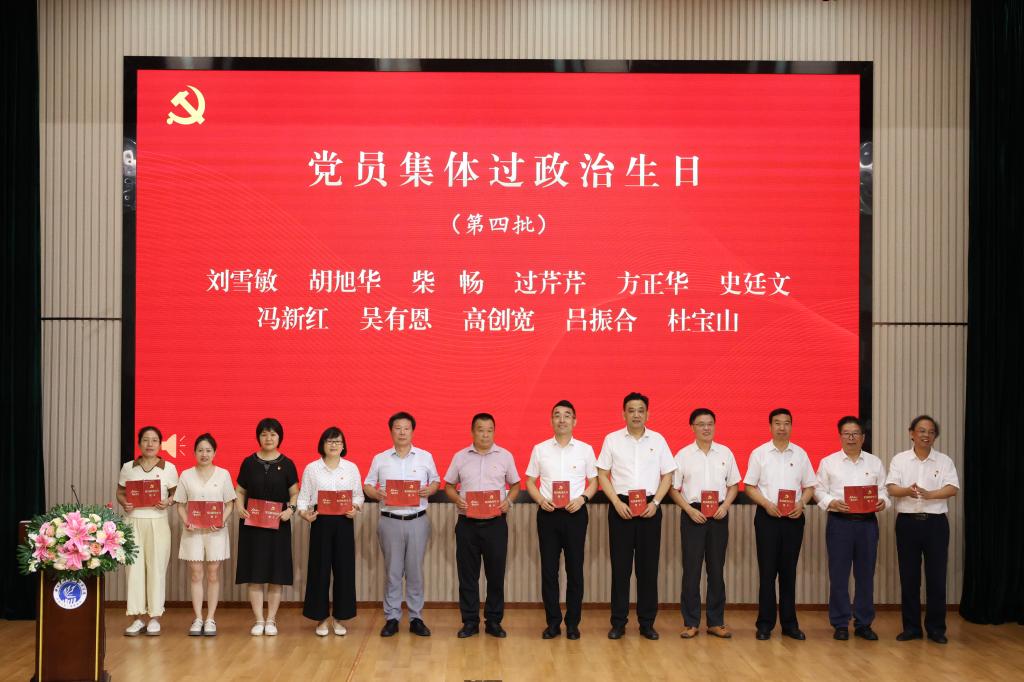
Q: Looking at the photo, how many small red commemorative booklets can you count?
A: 11